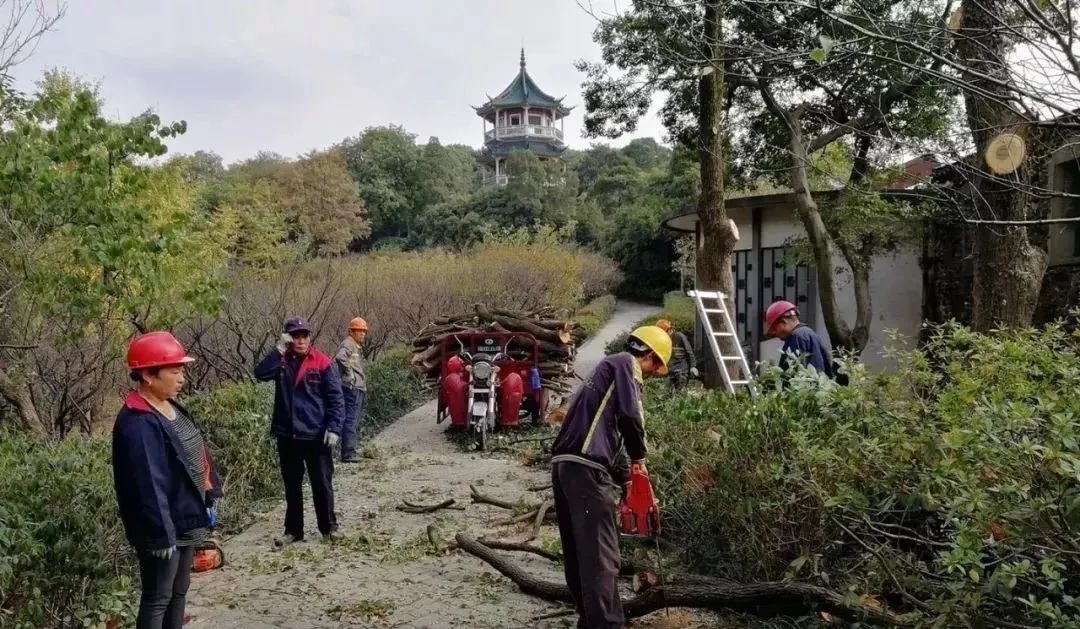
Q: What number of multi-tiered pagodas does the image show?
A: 1